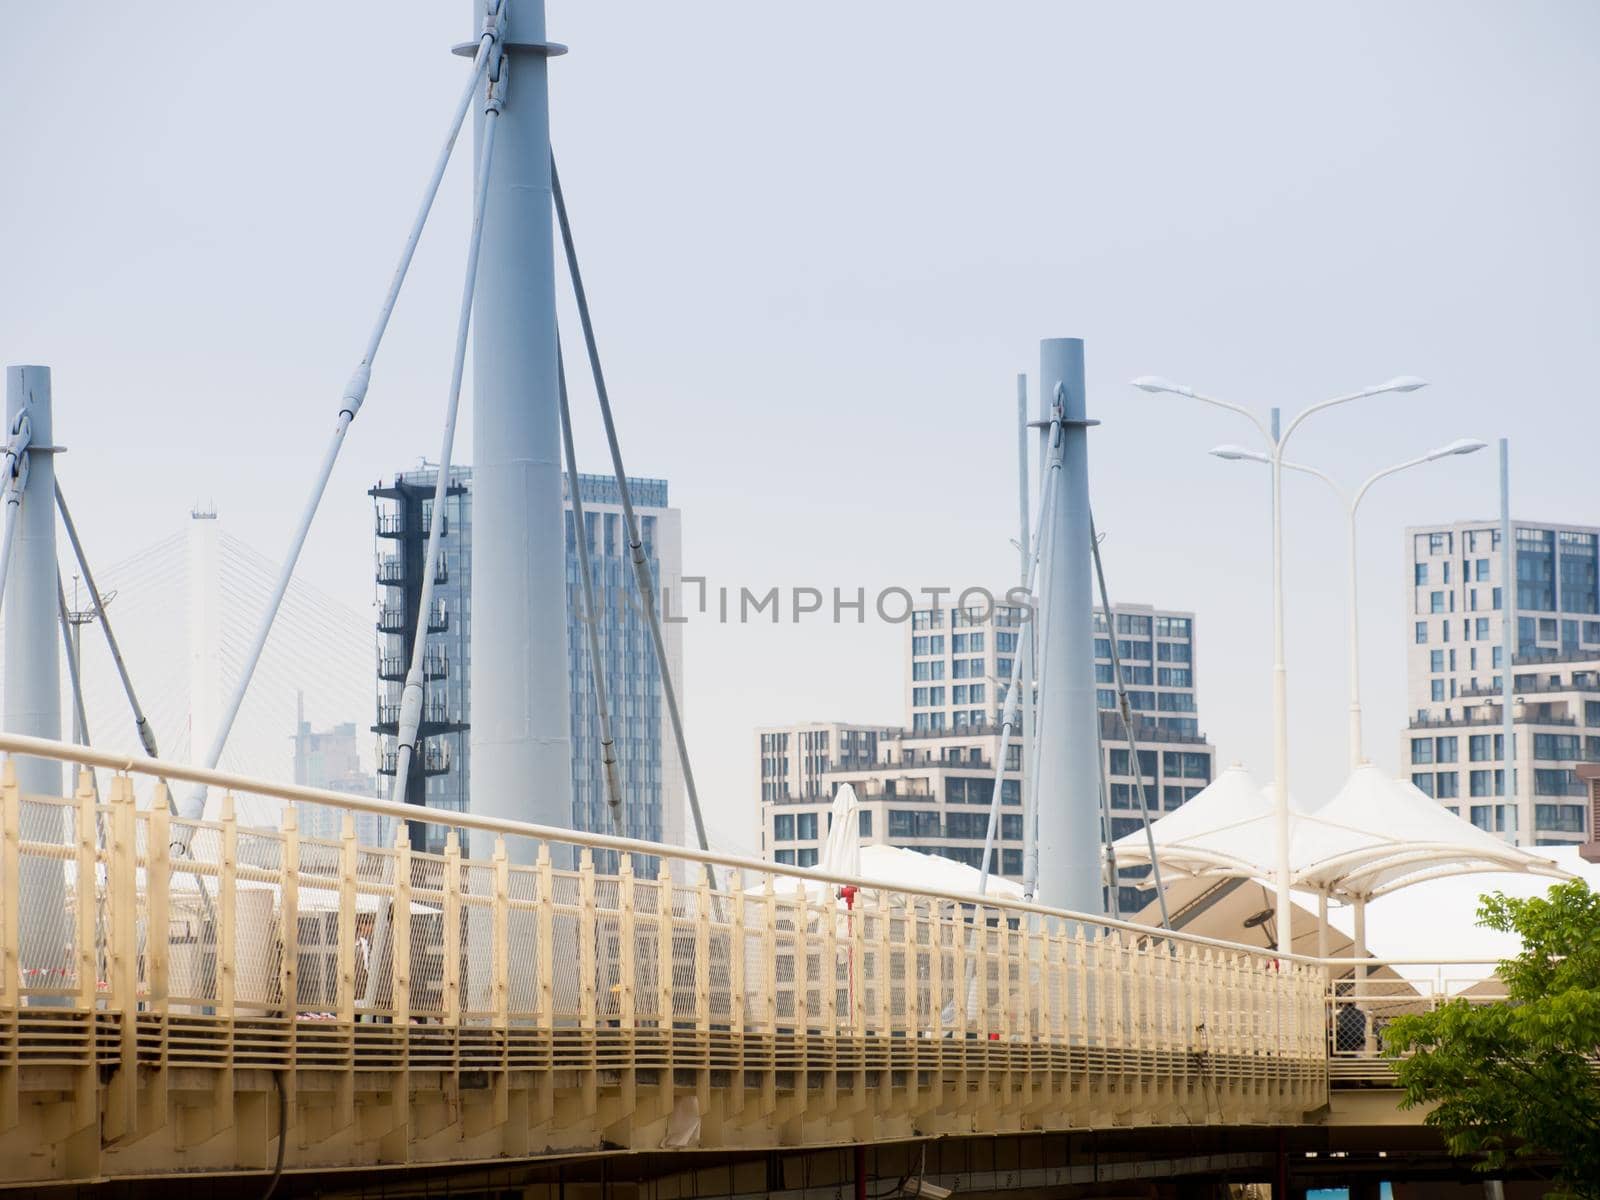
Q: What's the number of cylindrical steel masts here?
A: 3